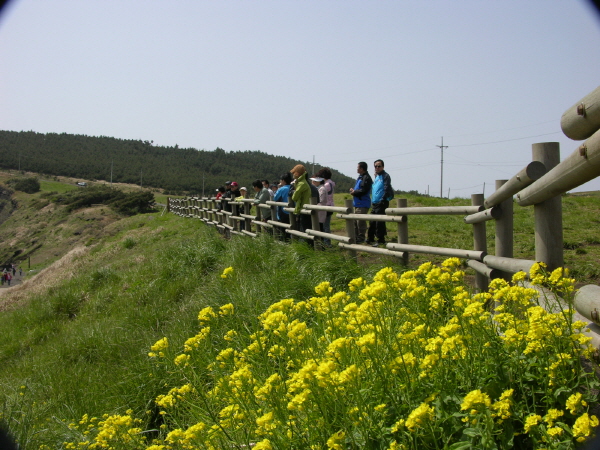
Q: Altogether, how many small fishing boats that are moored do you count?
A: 0